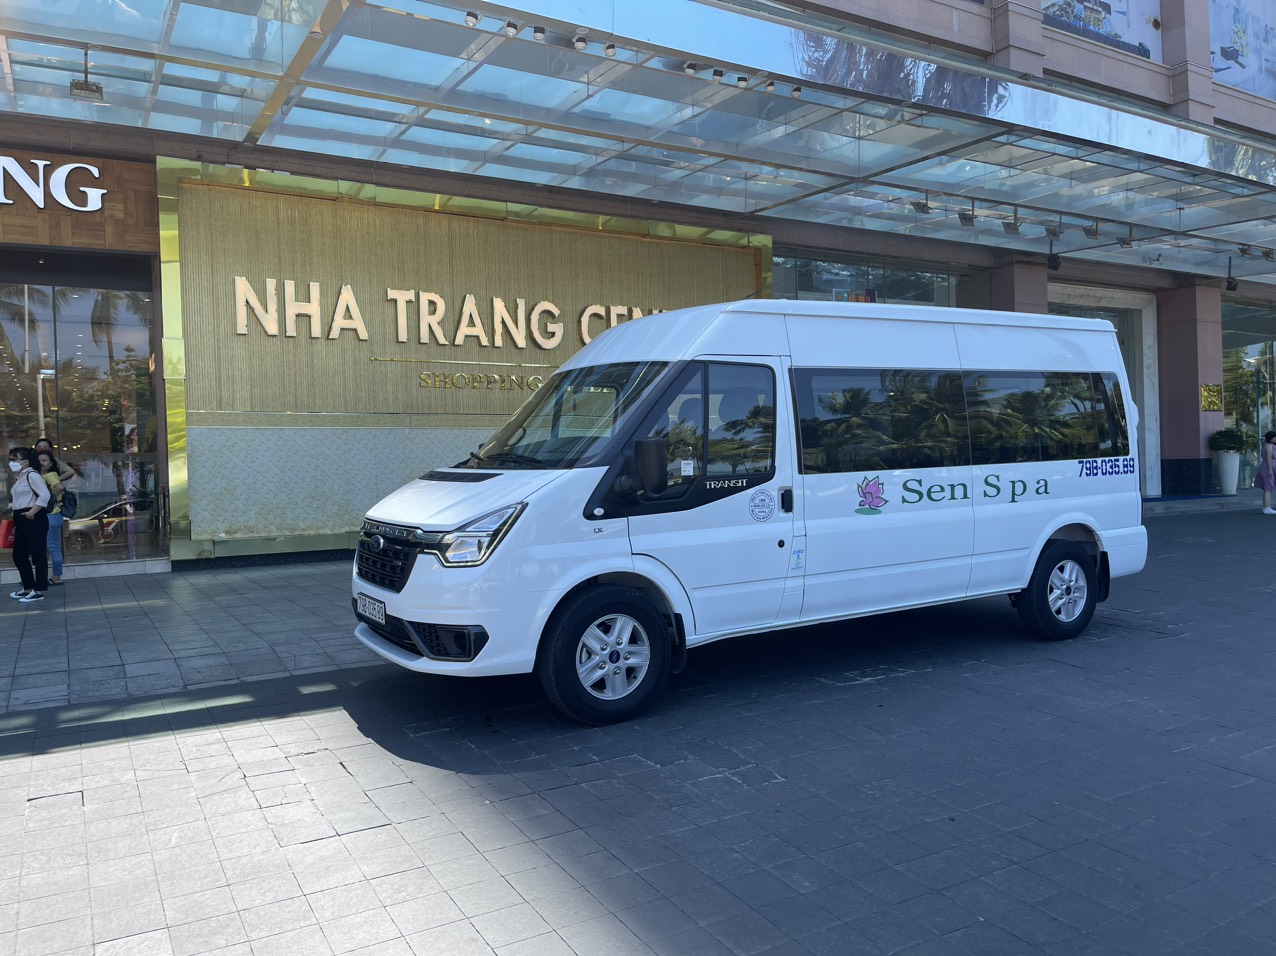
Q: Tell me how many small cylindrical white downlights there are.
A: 10